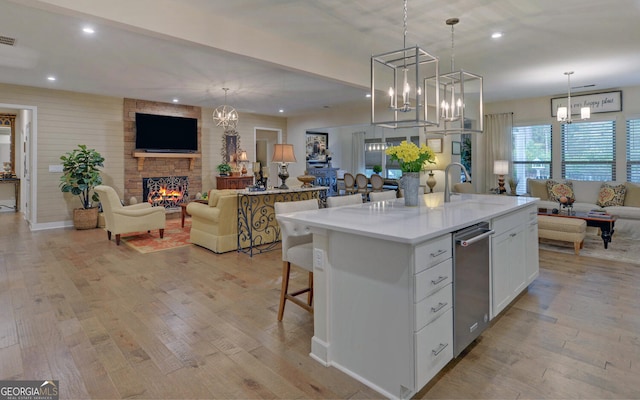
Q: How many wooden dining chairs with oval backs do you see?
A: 3